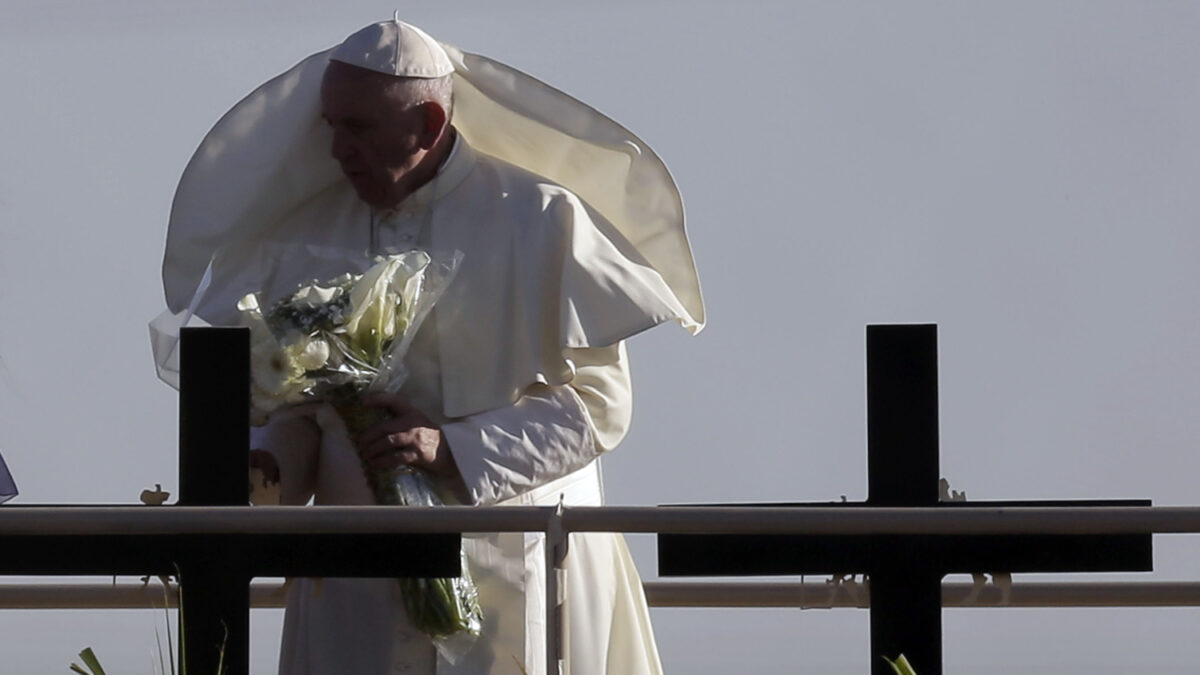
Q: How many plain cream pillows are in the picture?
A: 0